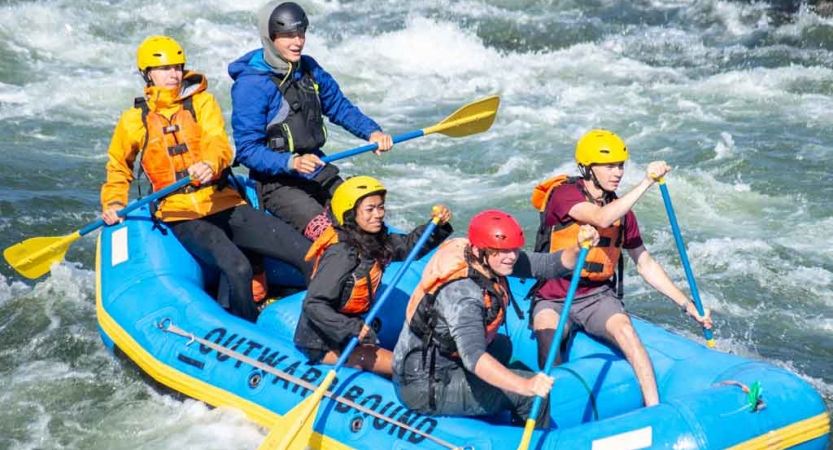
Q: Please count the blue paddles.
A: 5